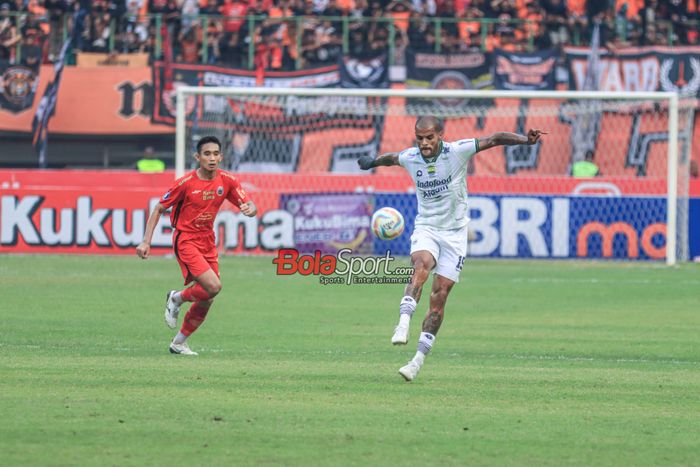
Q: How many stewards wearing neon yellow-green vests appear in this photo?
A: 2